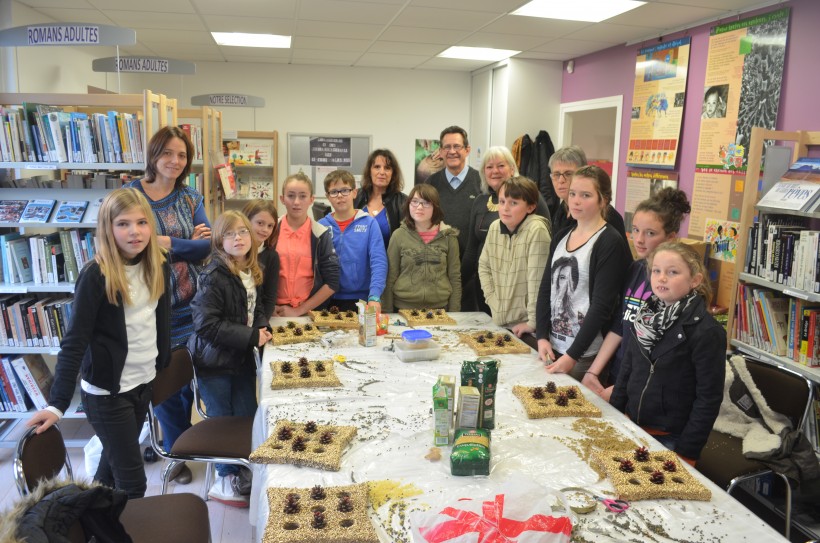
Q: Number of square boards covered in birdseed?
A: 9